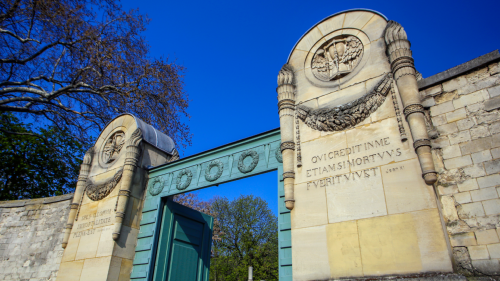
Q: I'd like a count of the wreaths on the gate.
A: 5